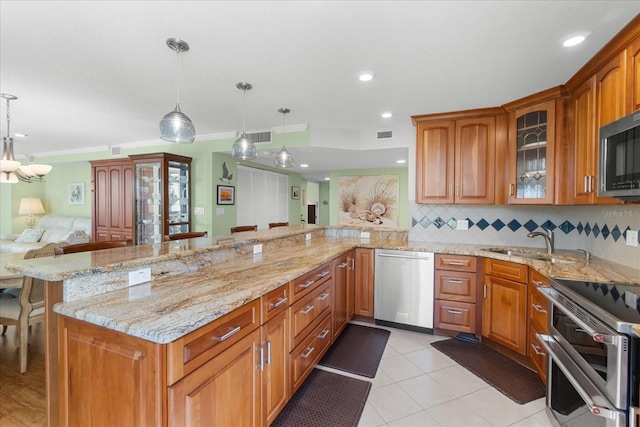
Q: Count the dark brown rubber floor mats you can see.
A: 3